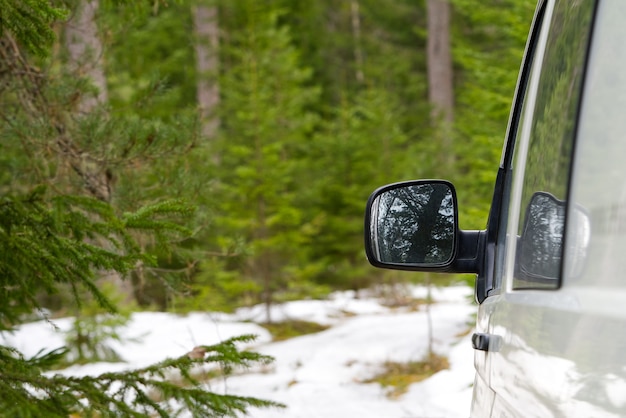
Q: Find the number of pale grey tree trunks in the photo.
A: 3